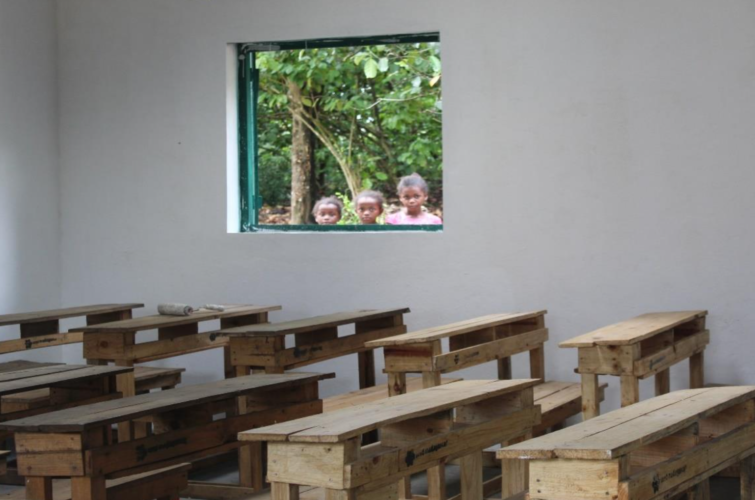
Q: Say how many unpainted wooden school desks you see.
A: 9